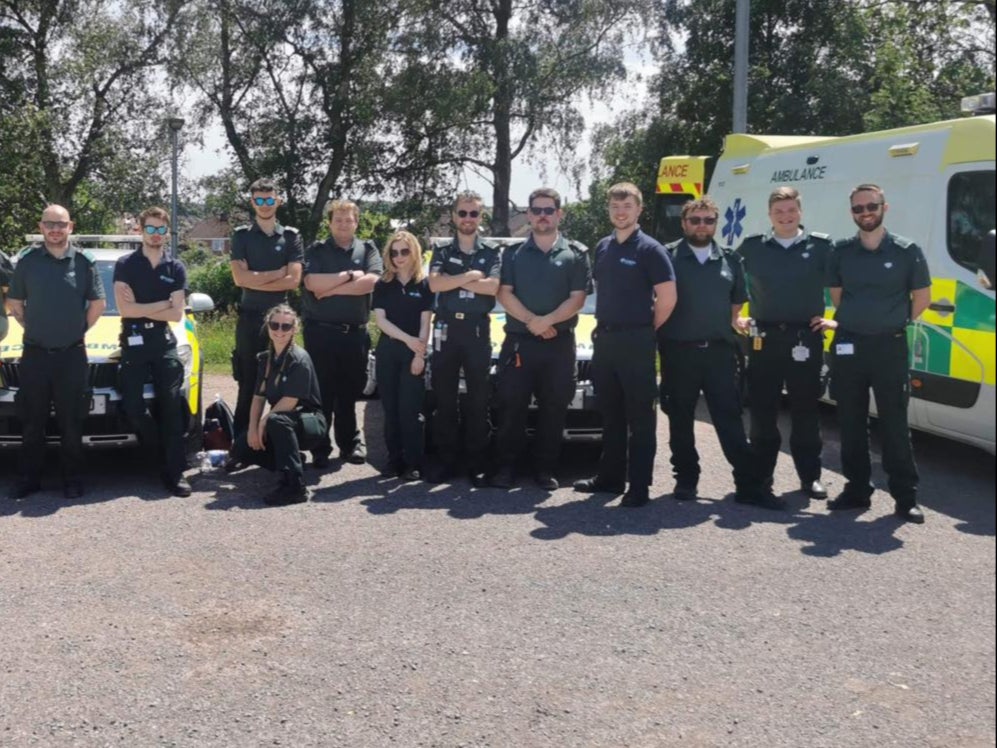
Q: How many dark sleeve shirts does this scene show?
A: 12